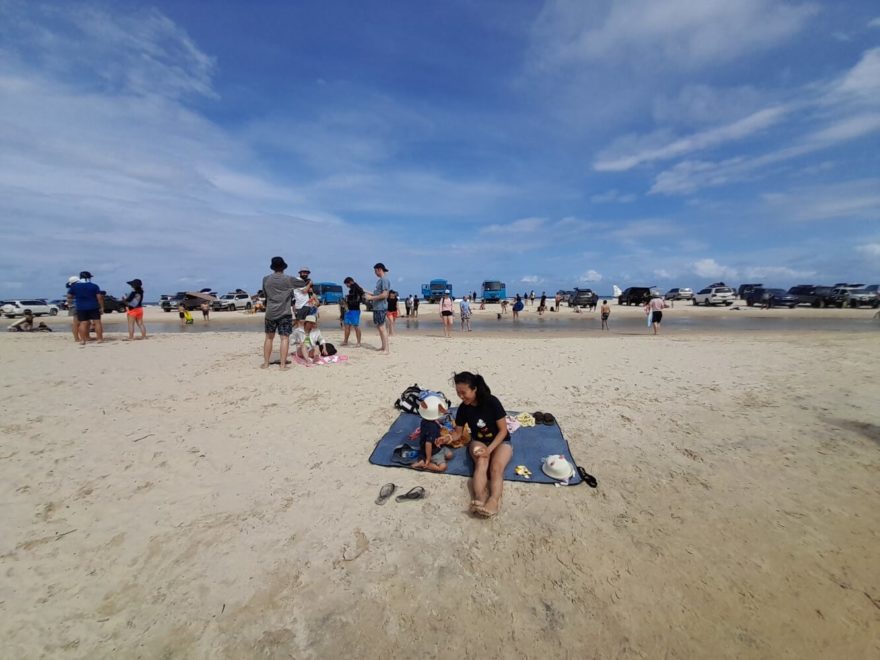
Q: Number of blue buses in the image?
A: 3